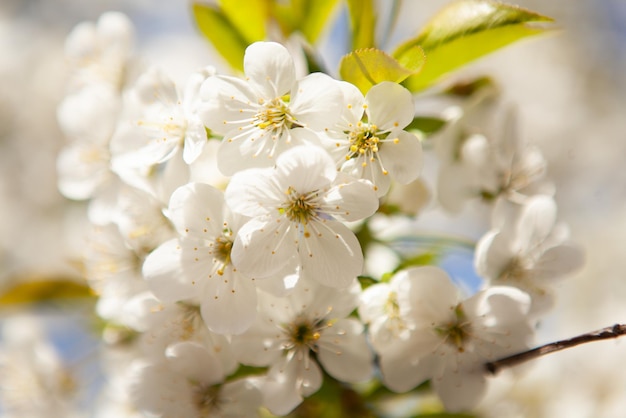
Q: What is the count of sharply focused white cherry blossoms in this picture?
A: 4